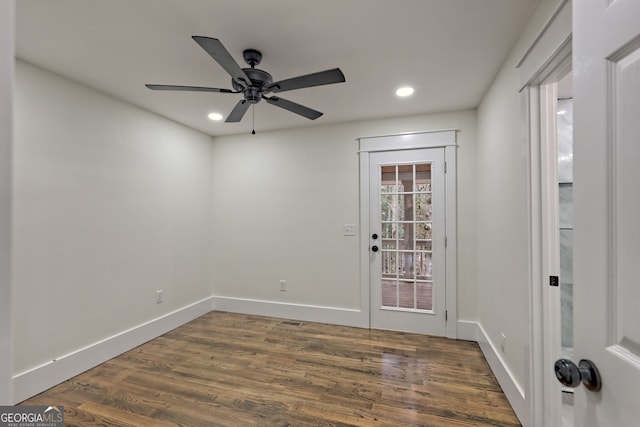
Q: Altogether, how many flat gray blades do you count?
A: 5